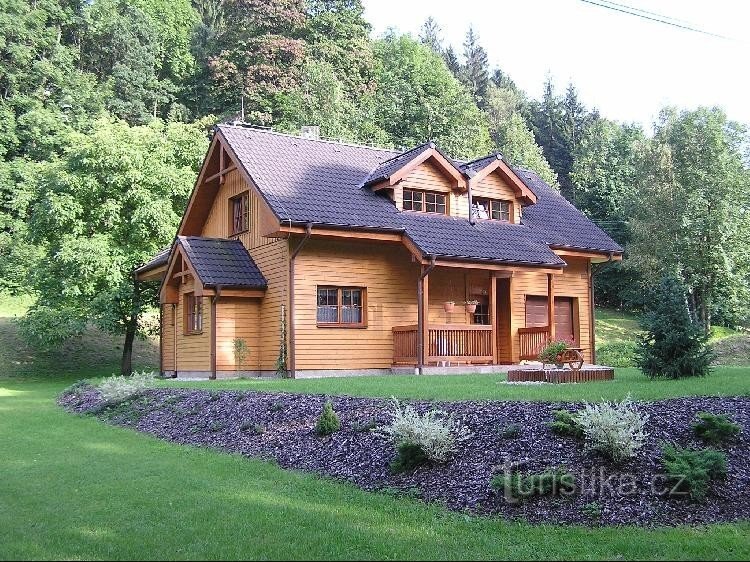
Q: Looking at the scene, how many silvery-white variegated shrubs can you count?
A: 3